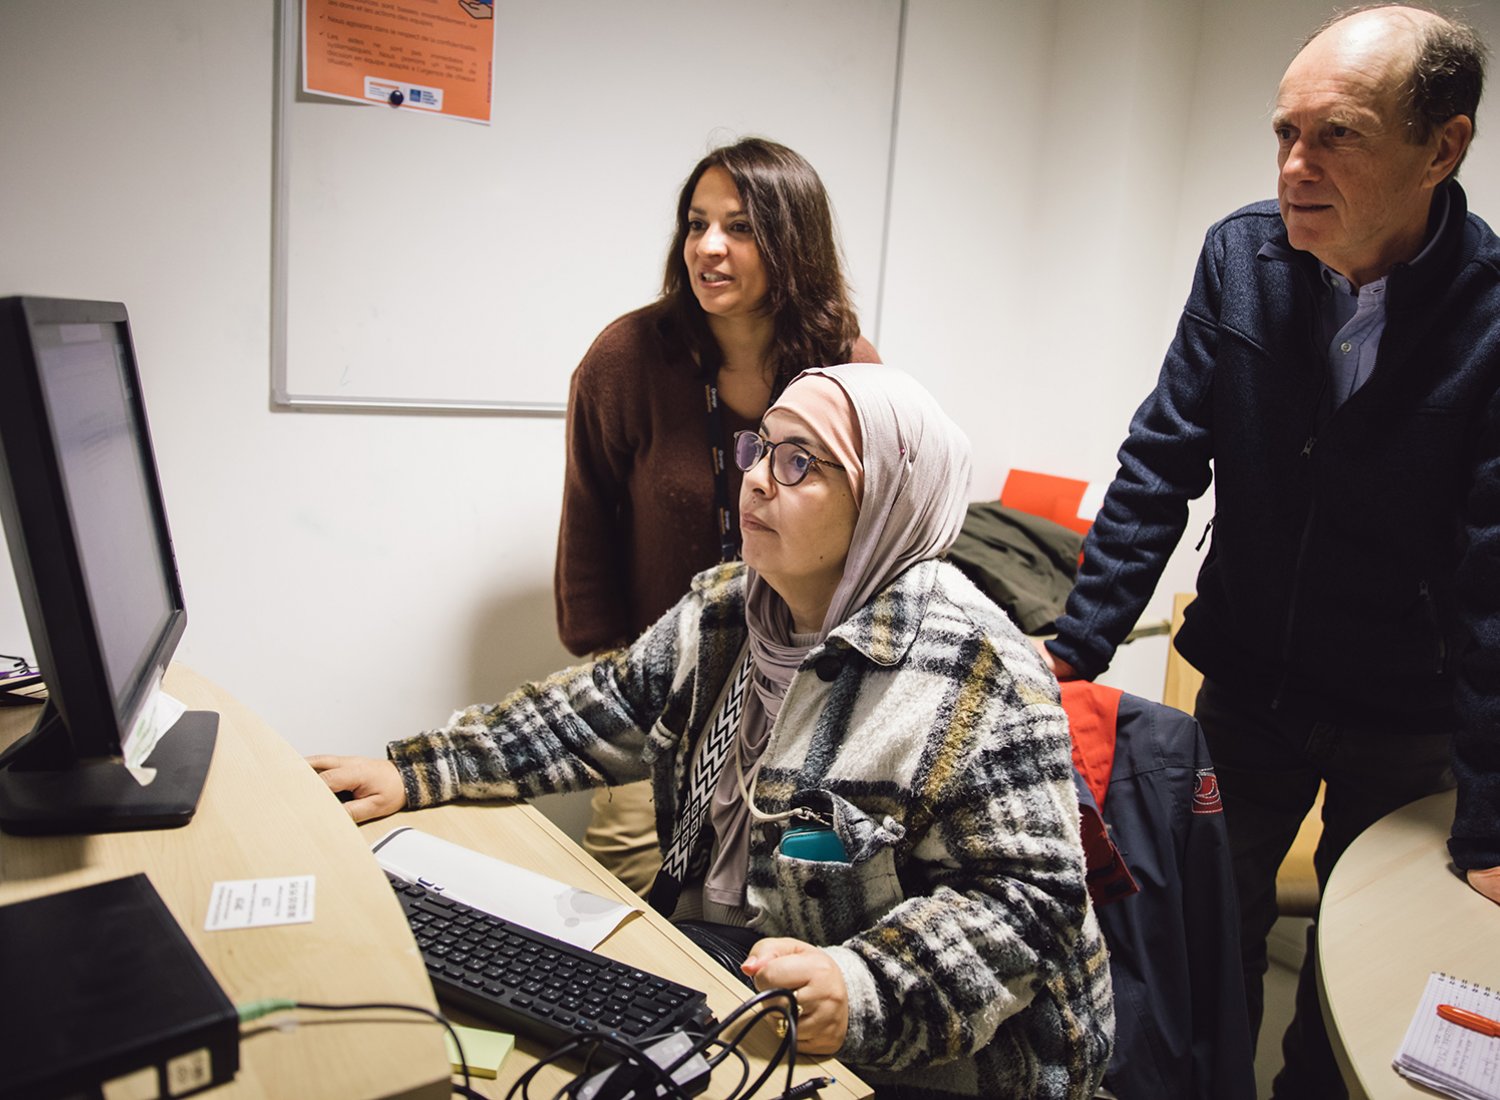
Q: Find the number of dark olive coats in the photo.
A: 1